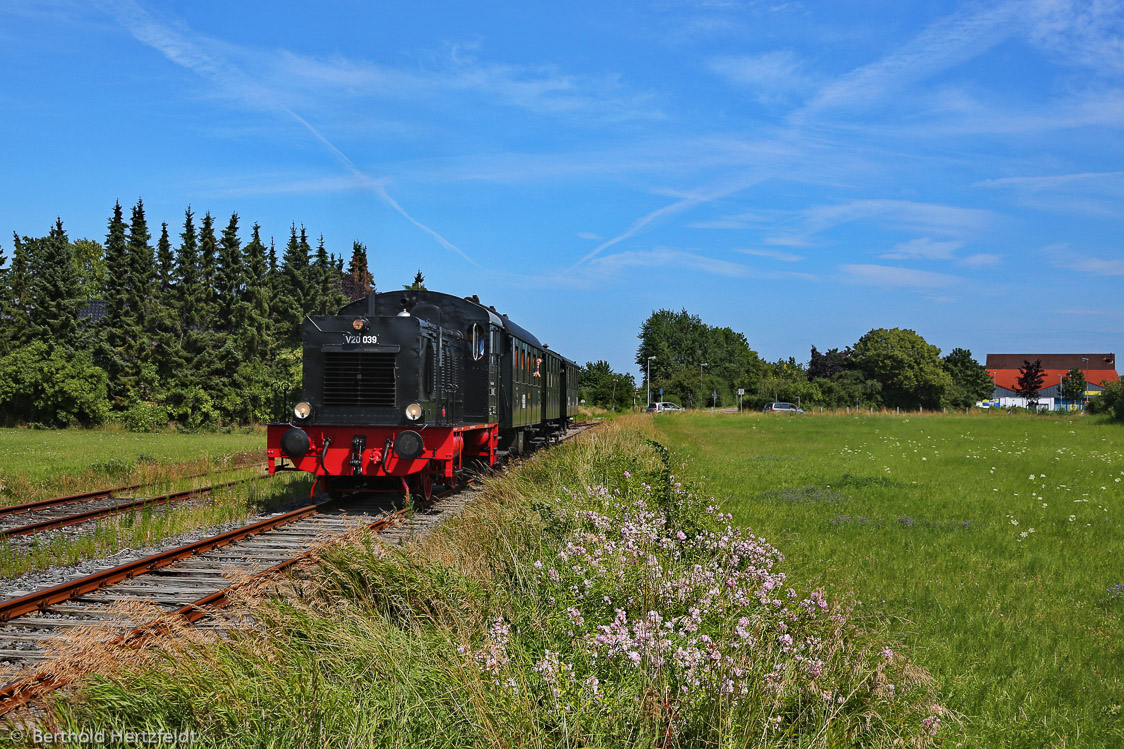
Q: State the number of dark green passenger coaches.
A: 3